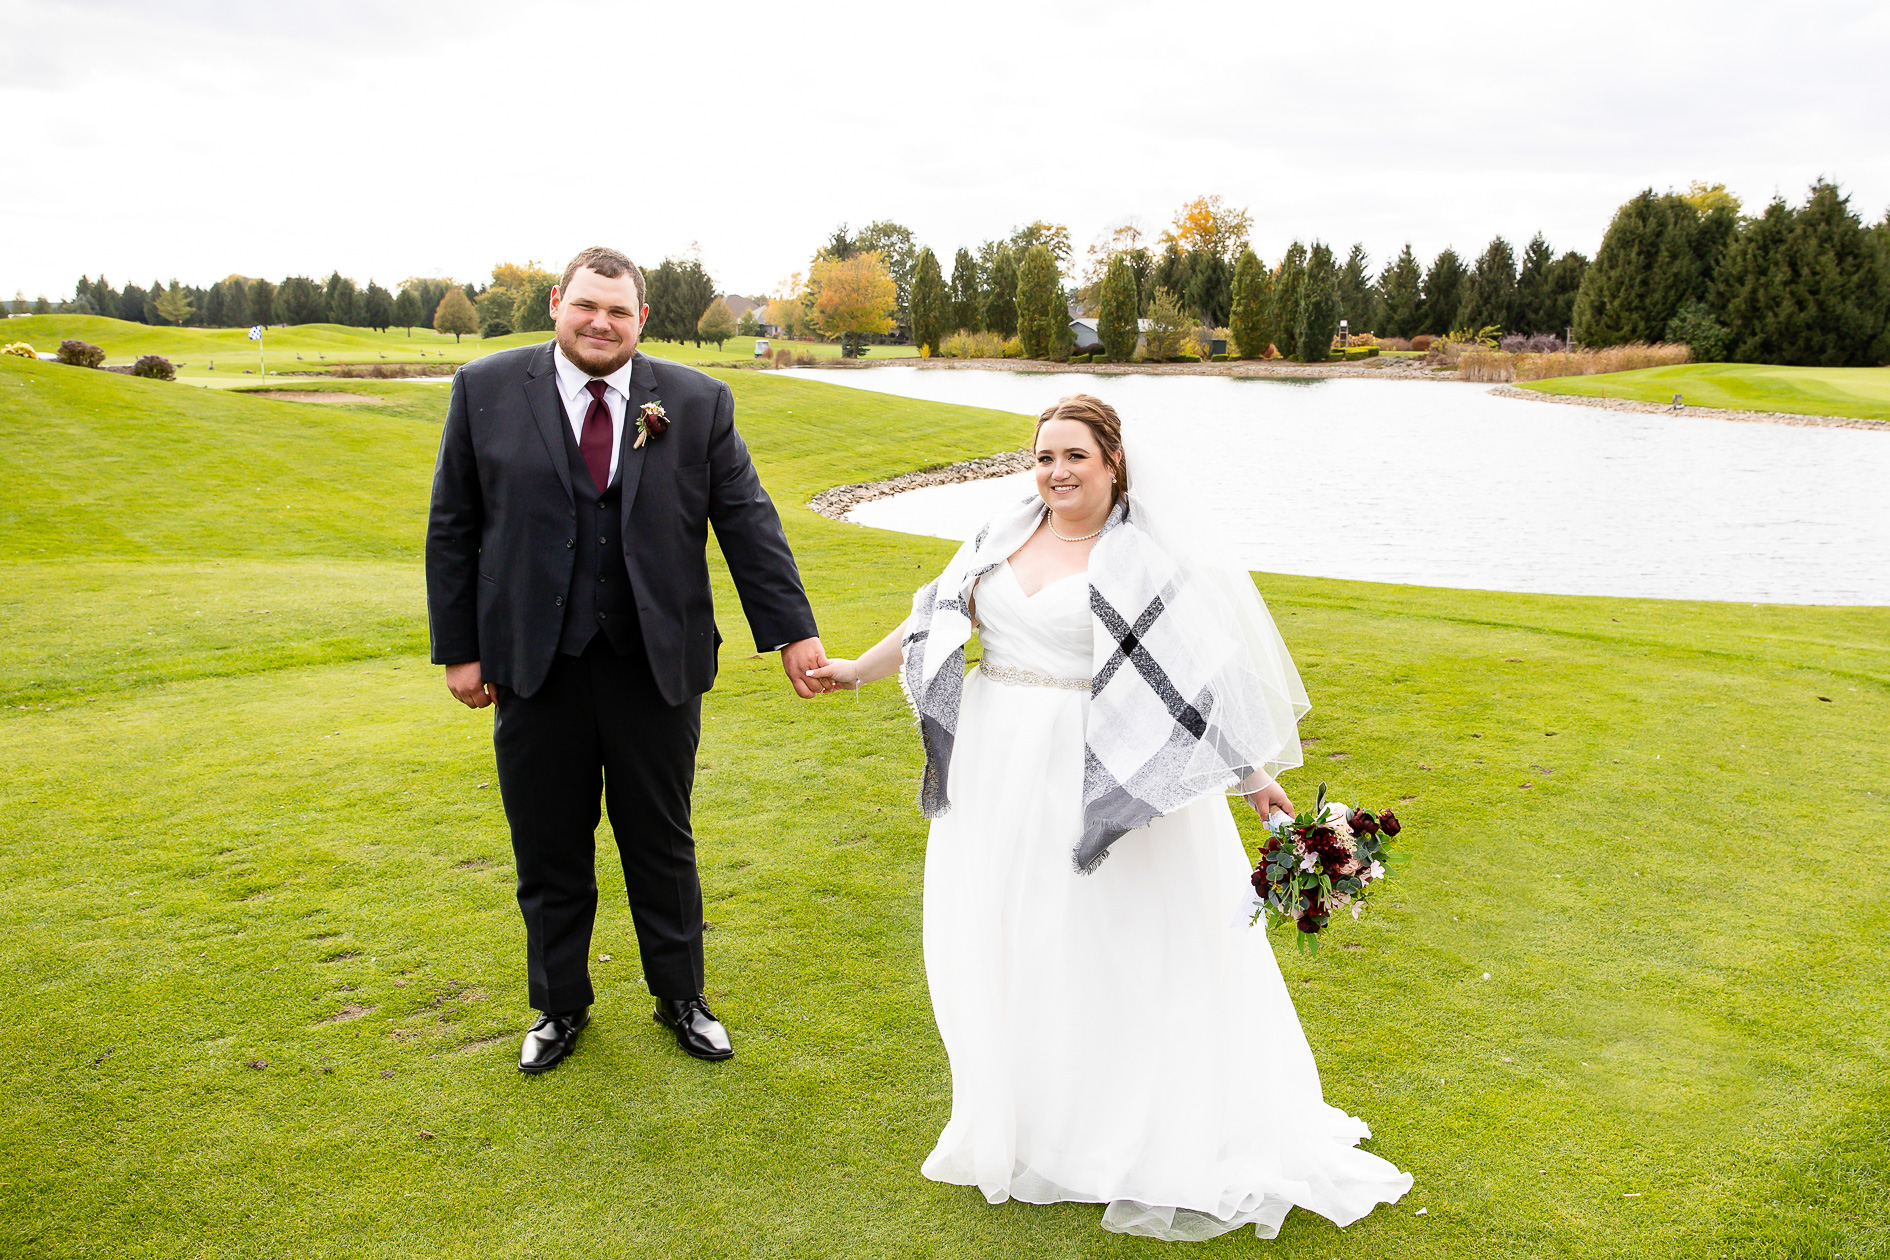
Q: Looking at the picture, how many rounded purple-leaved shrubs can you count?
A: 2